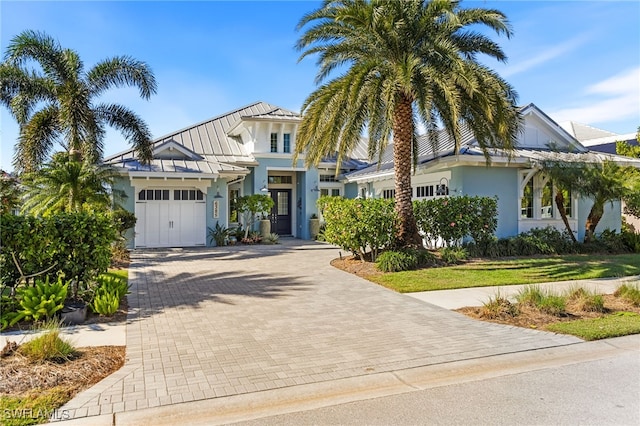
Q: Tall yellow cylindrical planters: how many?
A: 2